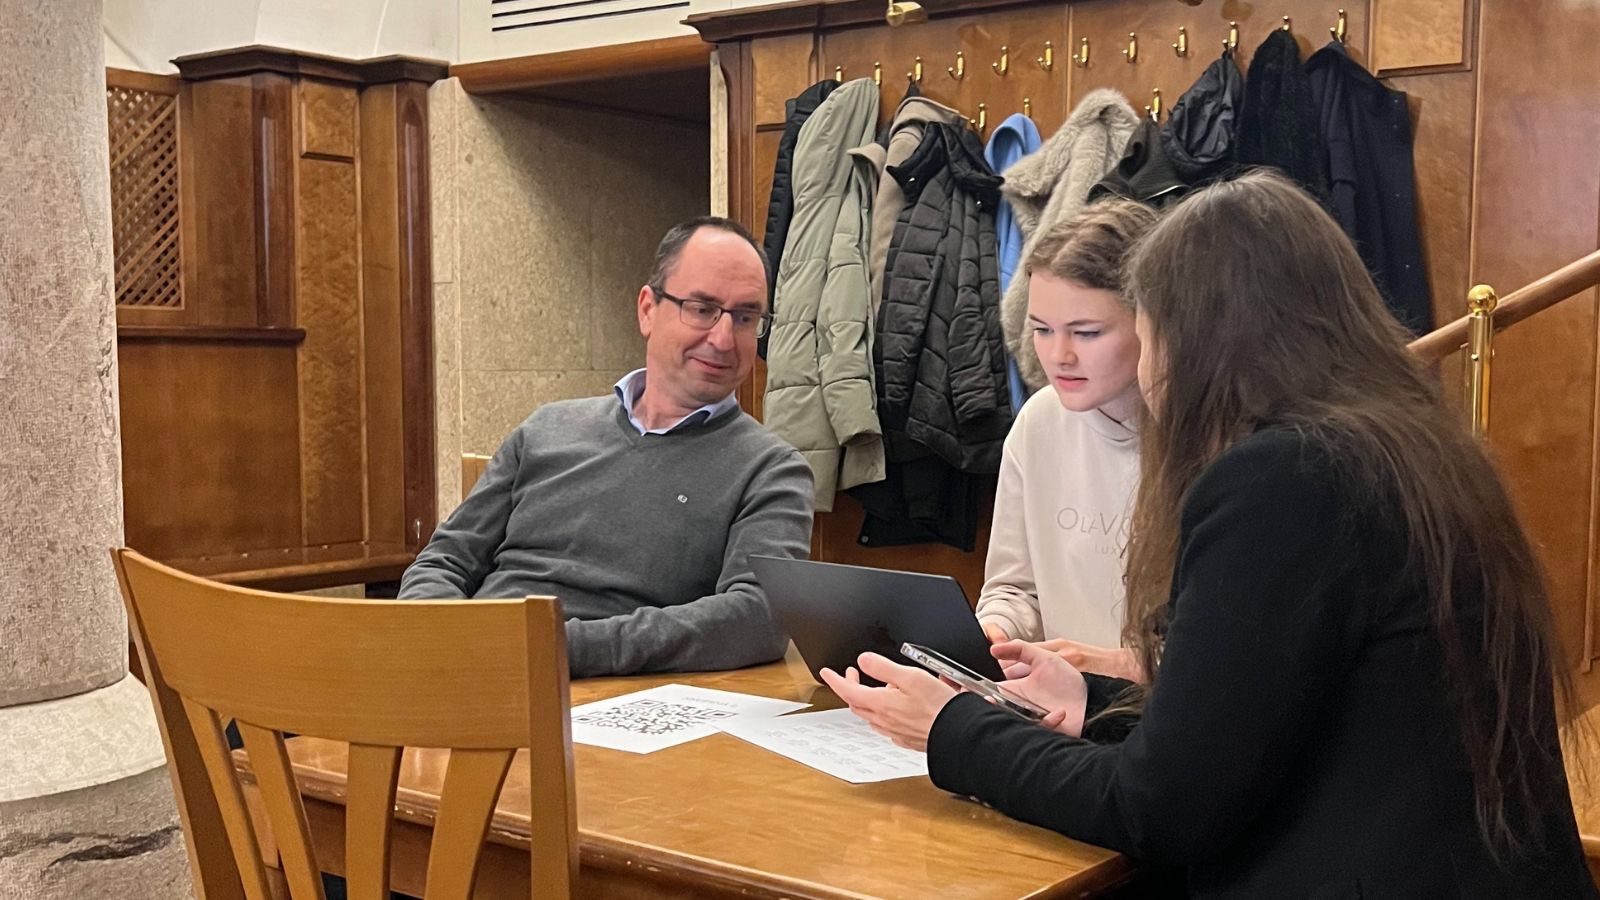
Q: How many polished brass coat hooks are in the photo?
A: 15